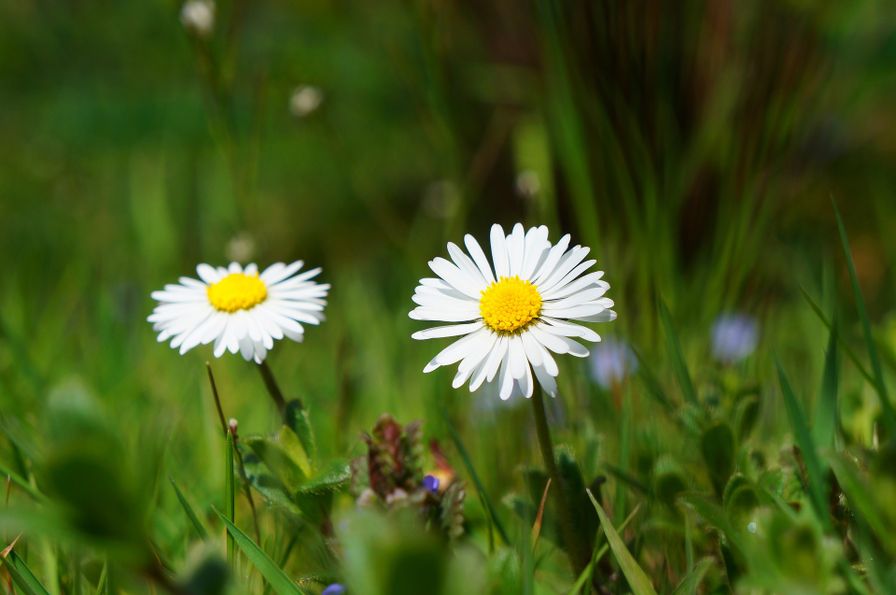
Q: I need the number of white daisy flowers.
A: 2